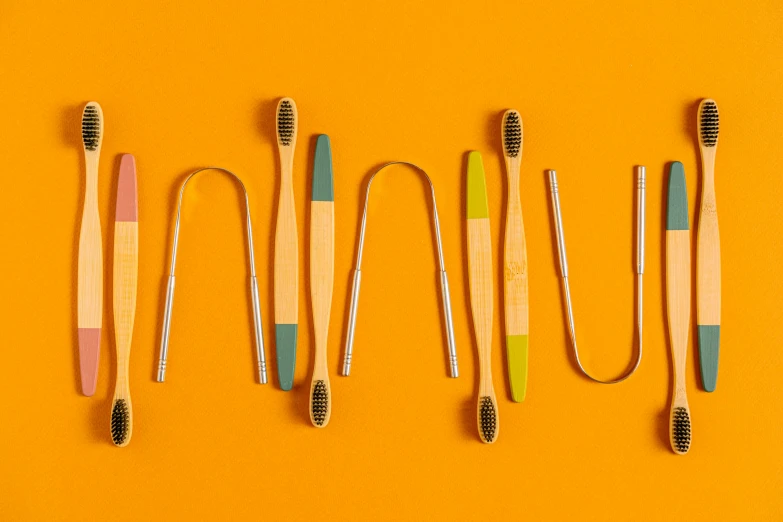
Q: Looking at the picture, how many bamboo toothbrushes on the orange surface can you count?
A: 8